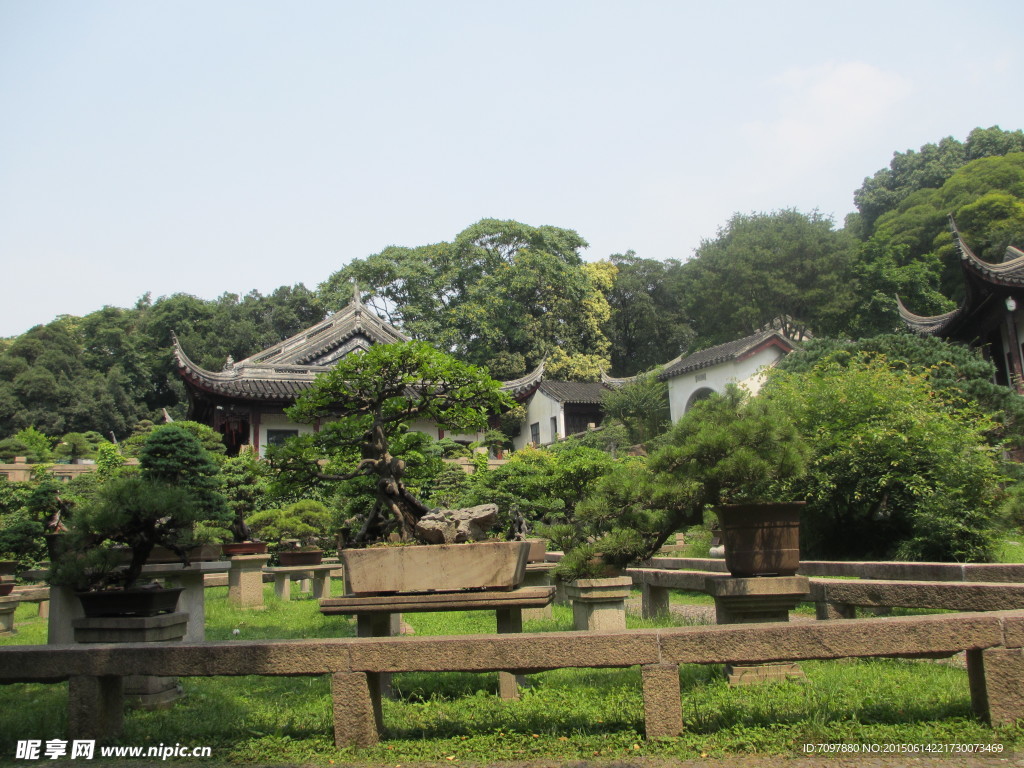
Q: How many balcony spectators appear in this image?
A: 0